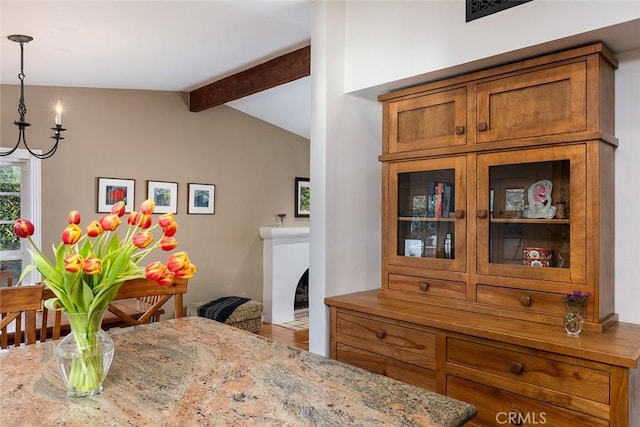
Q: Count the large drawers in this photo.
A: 4